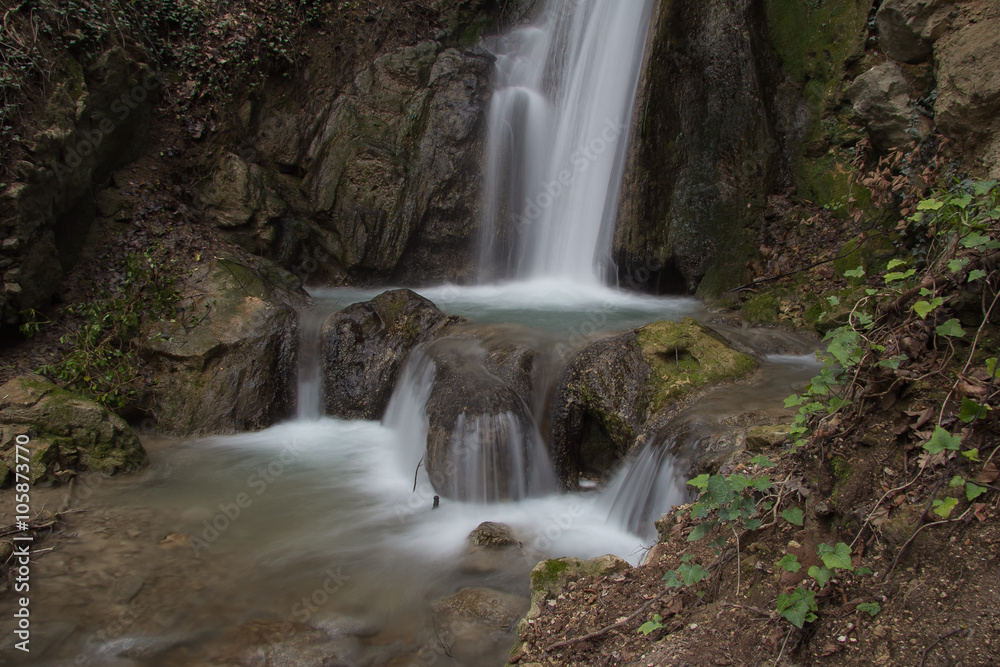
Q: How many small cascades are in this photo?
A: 4